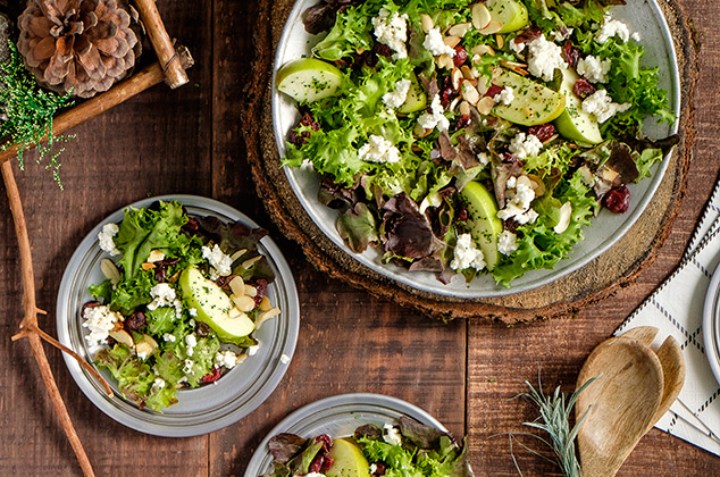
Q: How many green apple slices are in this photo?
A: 8